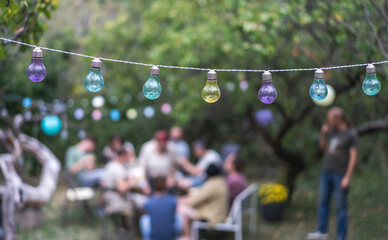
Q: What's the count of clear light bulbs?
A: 7